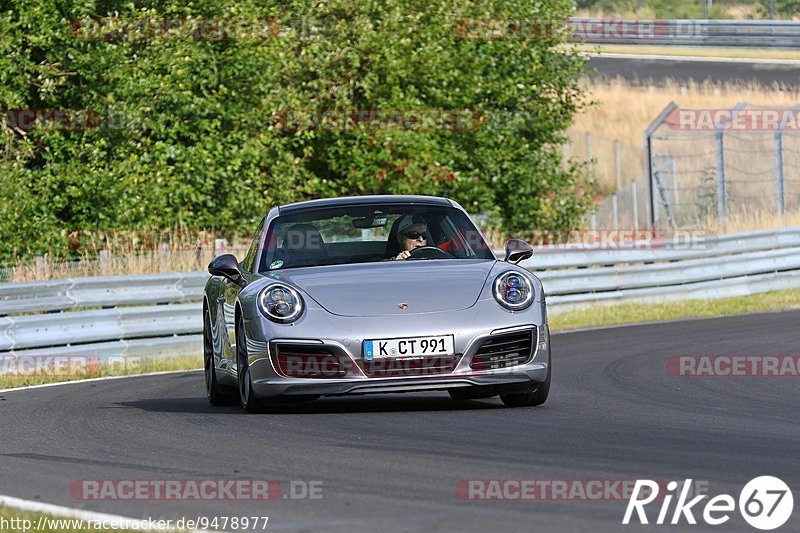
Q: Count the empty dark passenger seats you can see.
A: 1